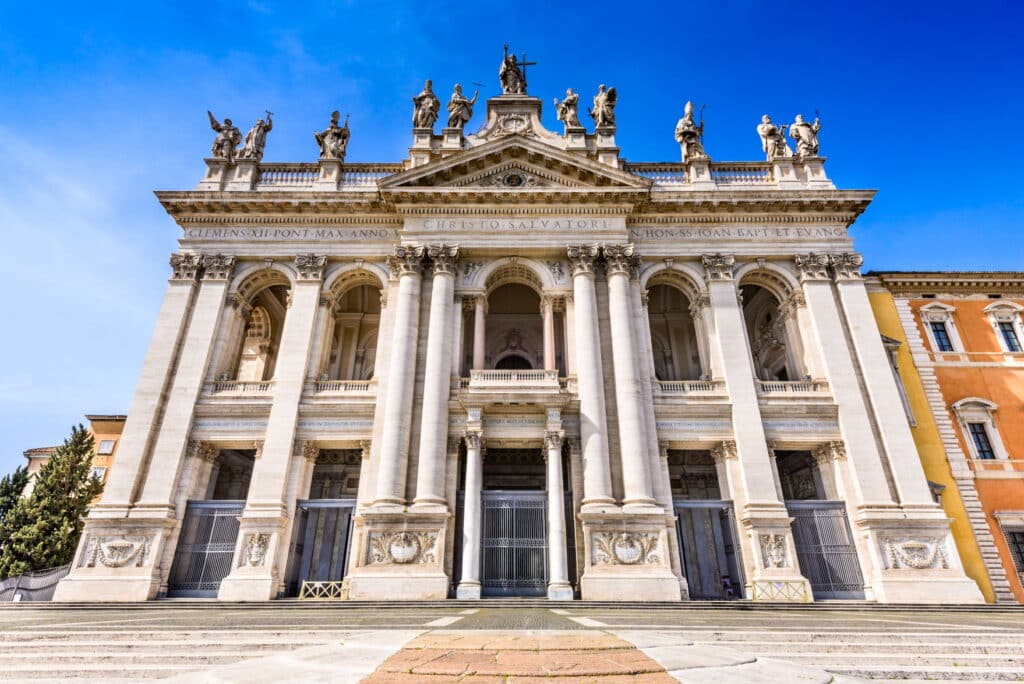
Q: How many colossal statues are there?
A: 11